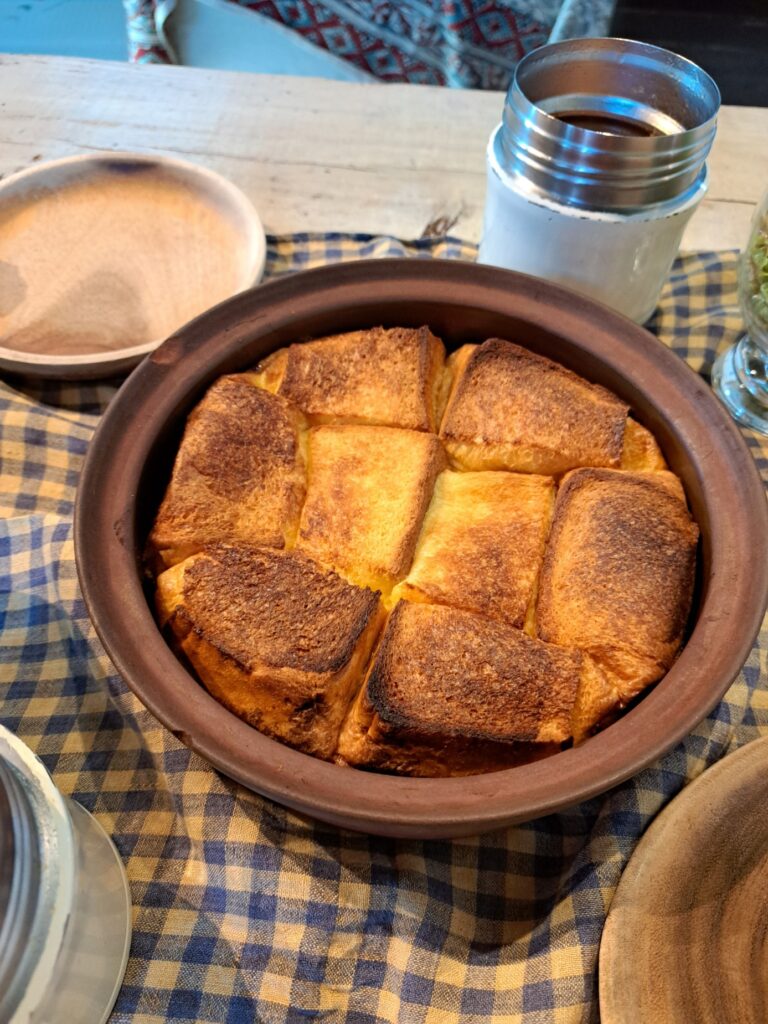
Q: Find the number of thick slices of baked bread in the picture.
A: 8